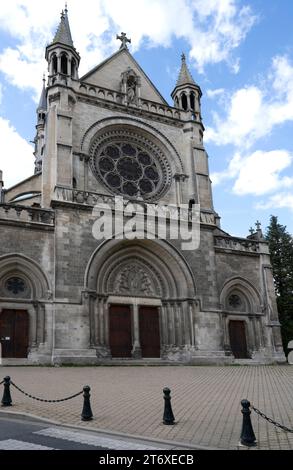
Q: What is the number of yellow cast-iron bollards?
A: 0